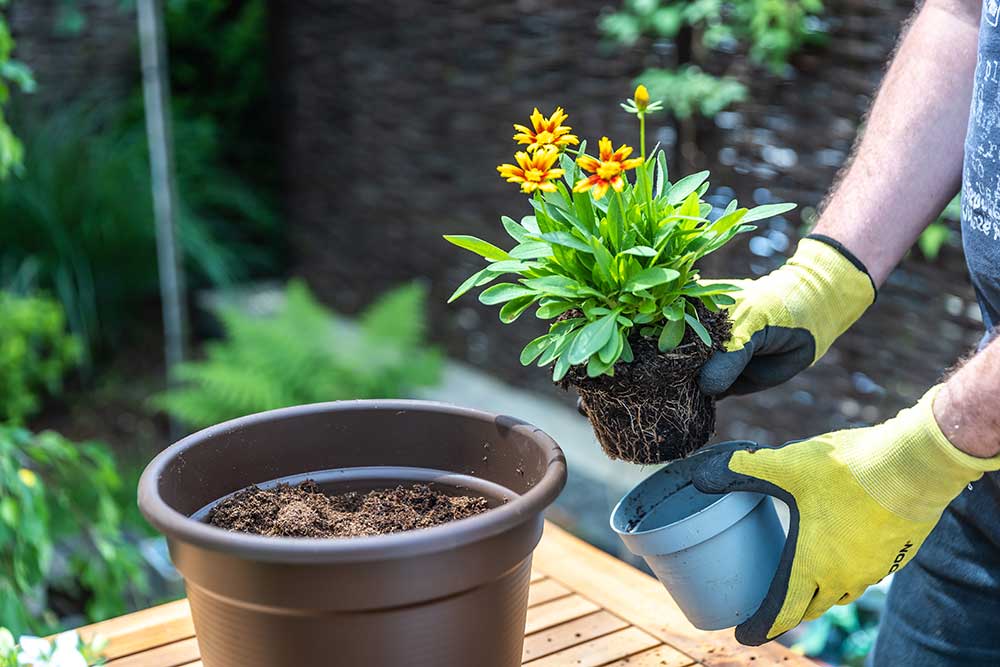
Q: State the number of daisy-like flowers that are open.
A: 3